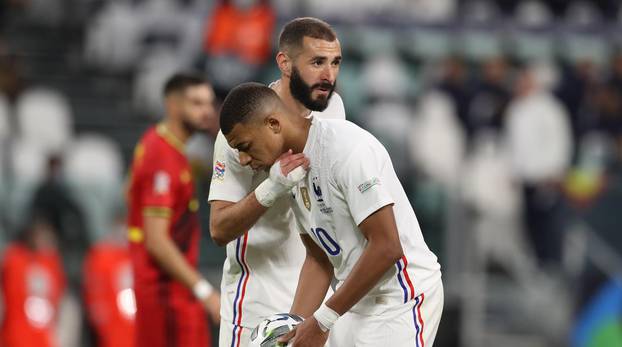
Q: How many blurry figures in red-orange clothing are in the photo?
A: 3